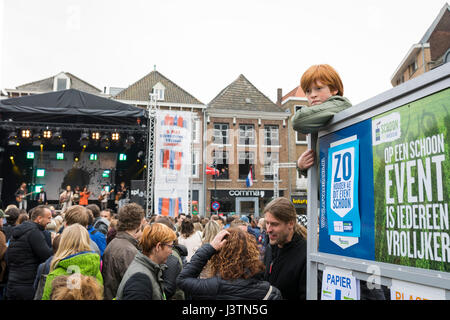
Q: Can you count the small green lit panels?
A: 8